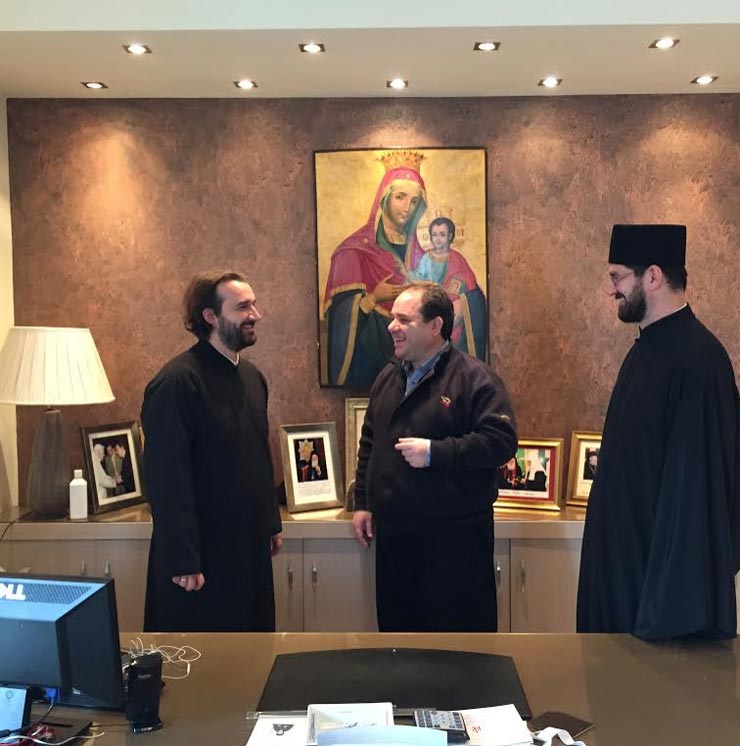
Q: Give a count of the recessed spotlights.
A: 9